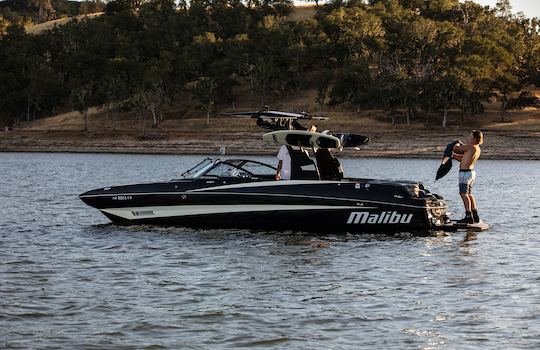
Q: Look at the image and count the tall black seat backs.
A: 2